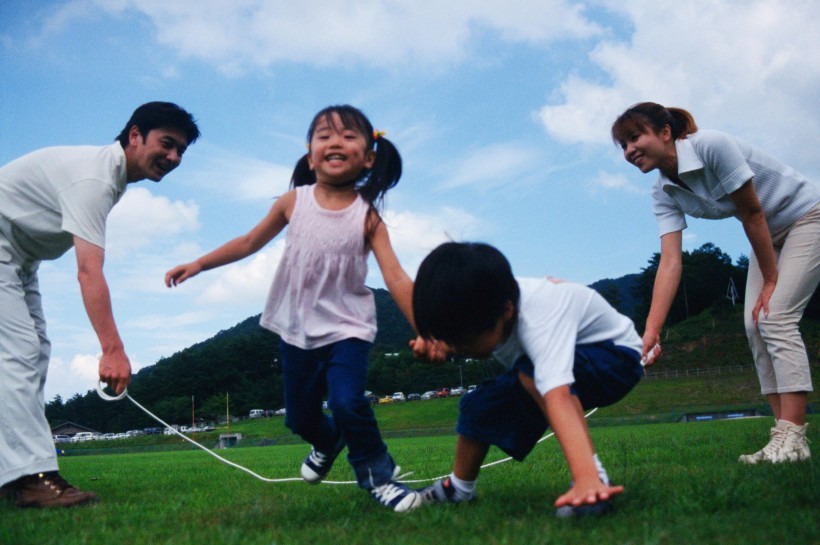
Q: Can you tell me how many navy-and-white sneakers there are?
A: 2